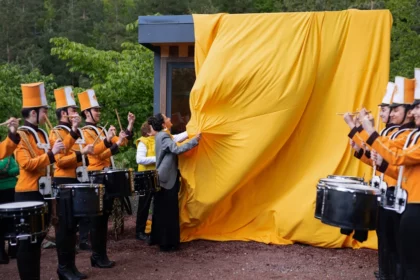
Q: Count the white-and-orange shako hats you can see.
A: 6